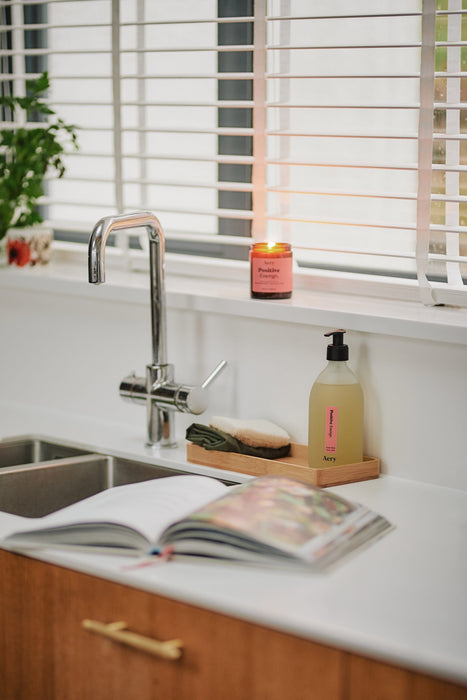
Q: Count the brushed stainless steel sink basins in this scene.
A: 2